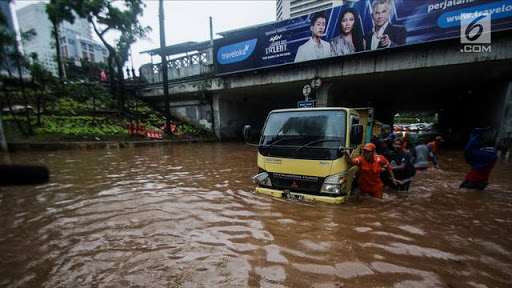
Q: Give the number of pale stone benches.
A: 0